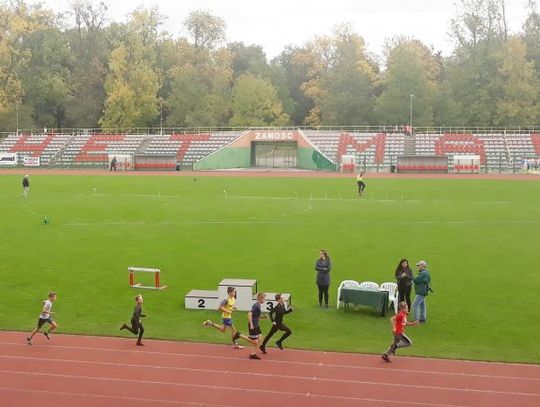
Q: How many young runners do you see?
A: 6